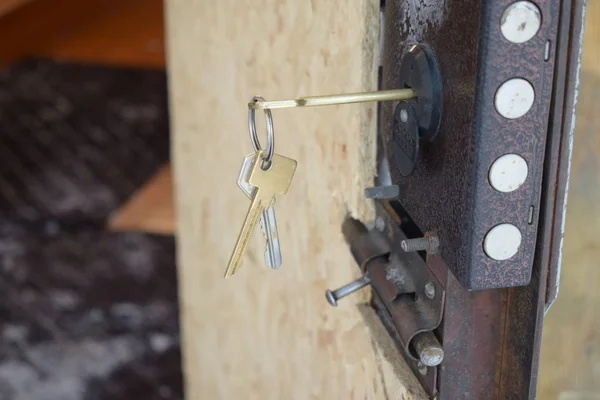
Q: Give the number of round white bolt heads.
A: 4